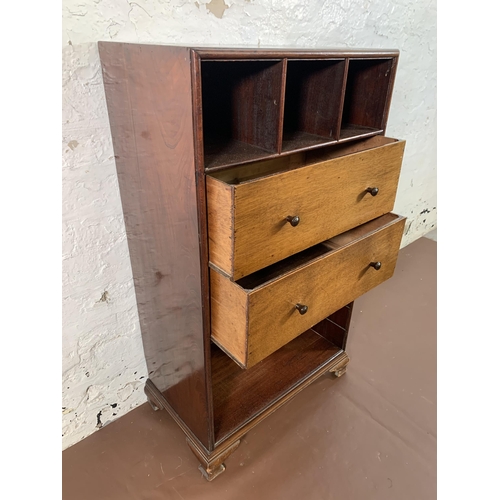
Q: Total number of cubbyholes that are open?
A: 3